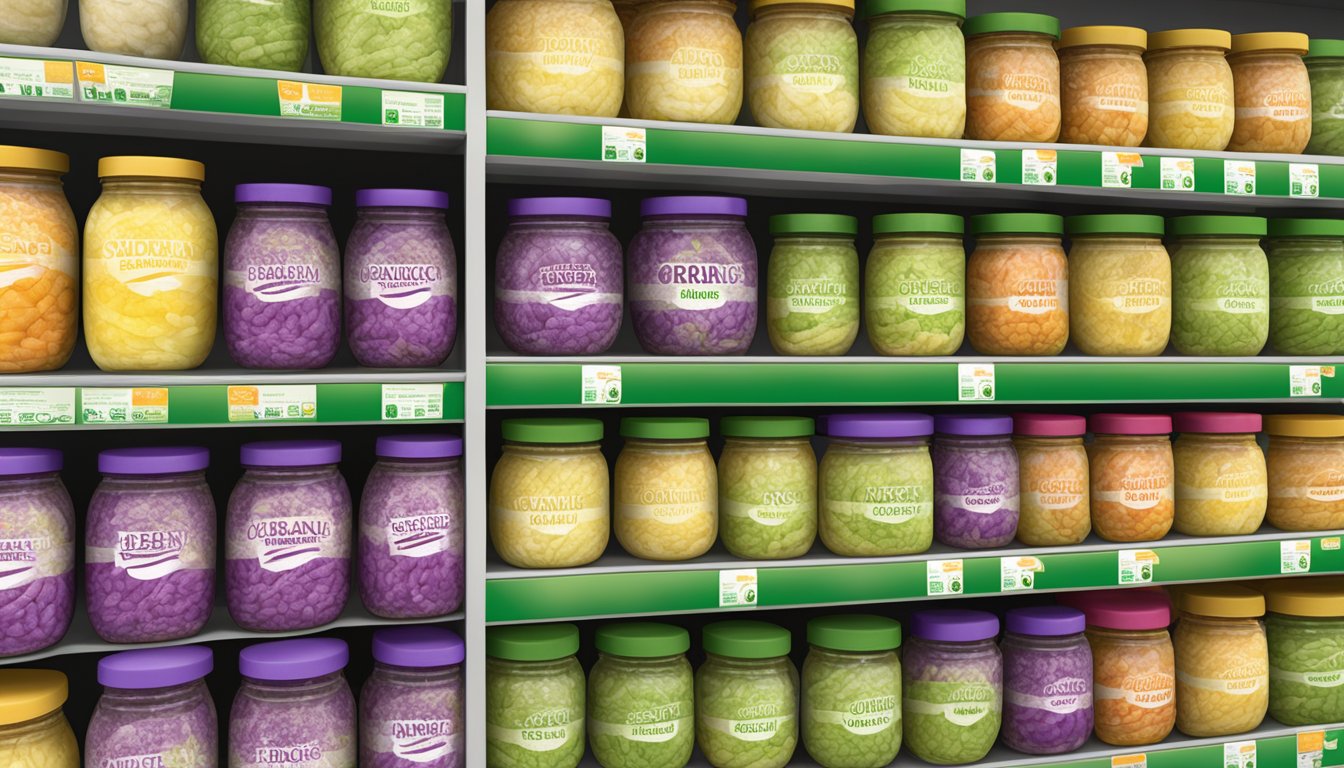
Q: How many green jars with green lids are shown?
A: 11